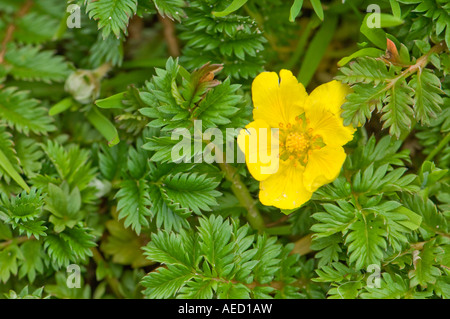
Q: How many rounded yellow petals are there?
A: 5